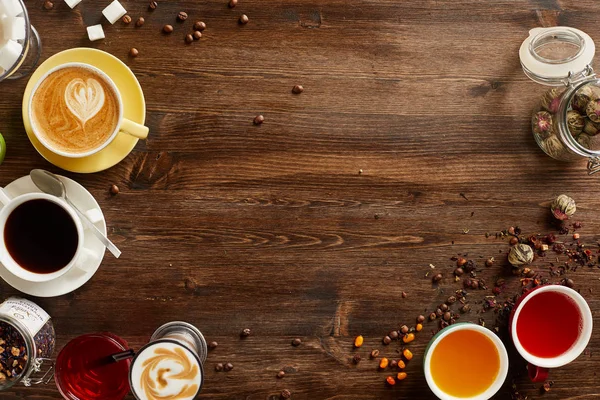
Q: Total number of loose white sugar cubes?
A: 3